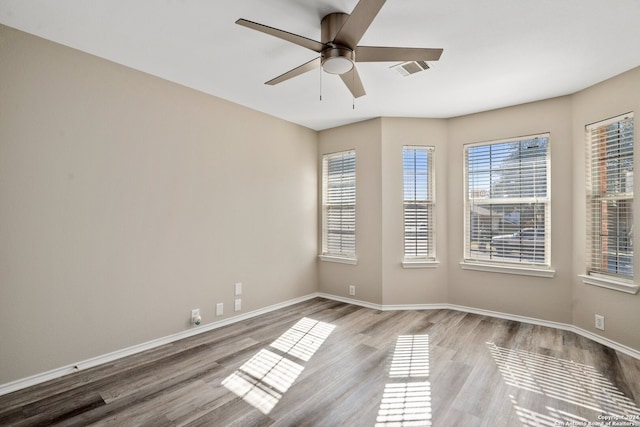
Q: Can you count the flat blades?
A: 5